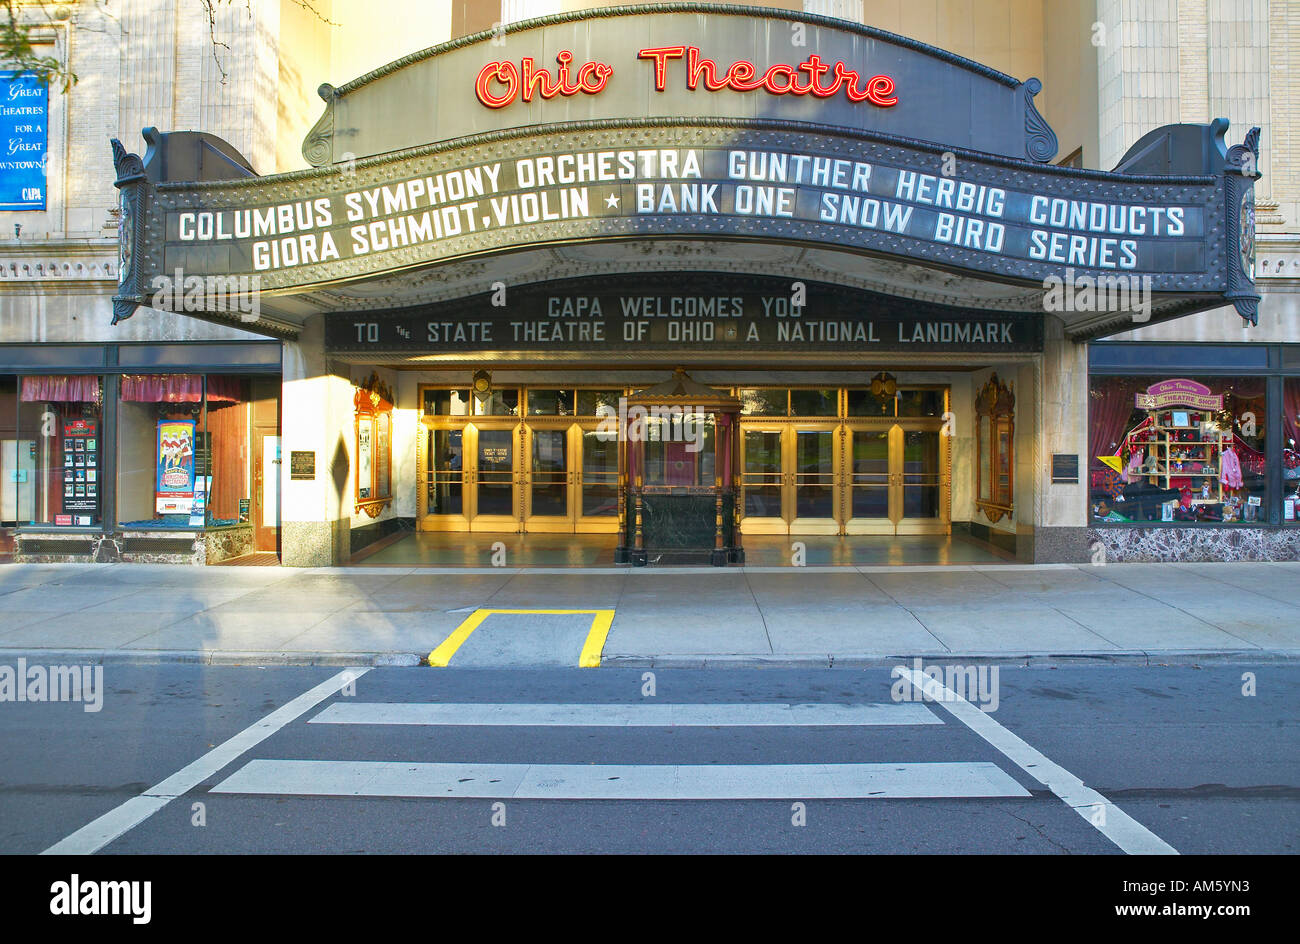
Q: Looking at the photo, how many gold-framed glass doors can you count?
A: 8